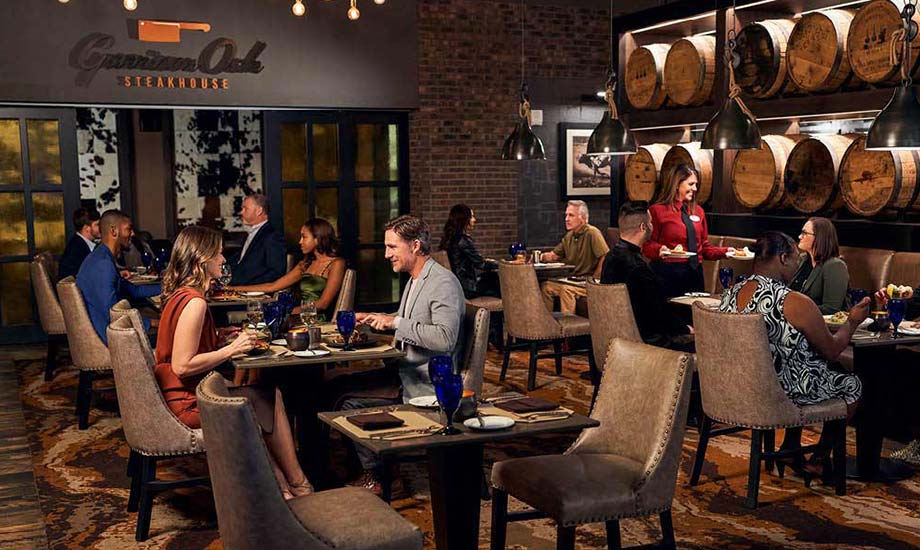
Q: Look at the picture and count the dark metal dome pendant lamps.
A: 4